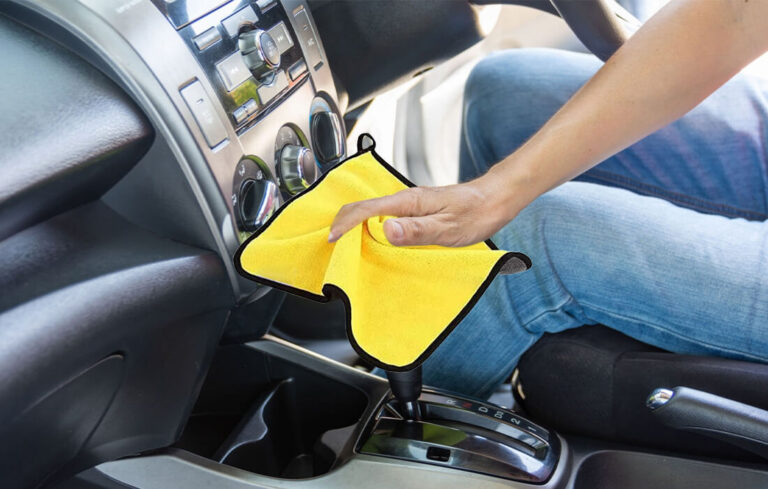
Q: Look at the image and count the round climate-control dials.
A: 3